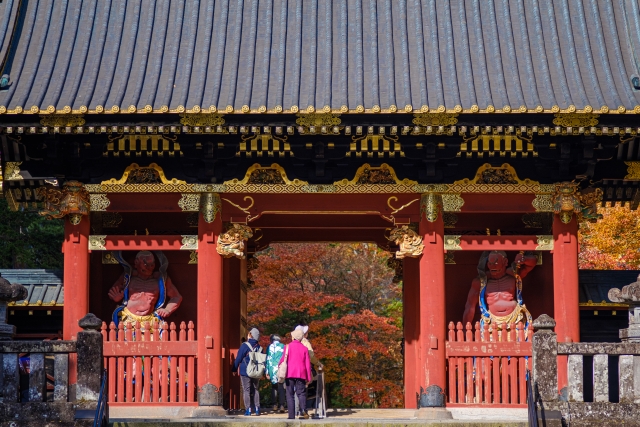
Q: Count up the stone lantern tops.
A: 2